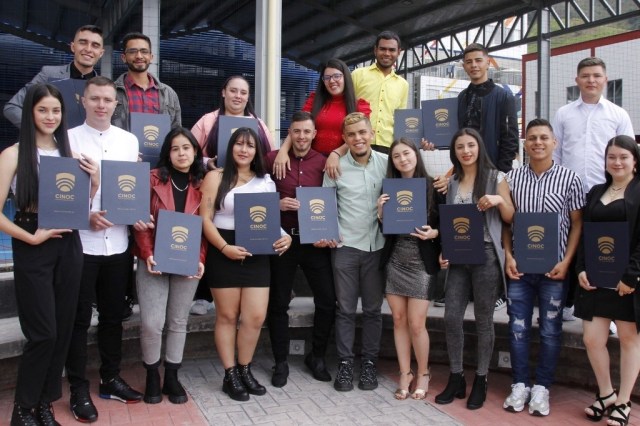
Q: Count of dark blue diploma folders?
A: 14